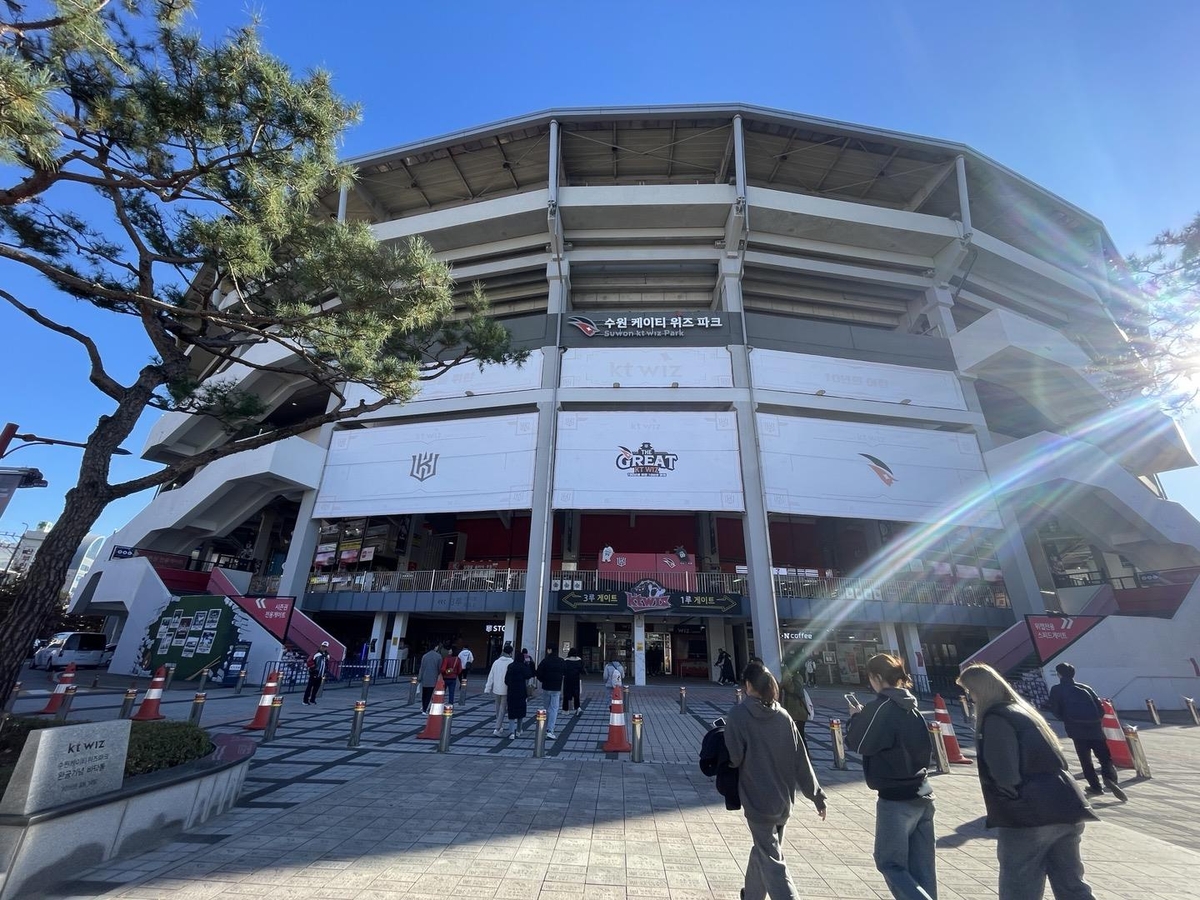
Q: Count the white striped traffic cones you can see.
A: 7